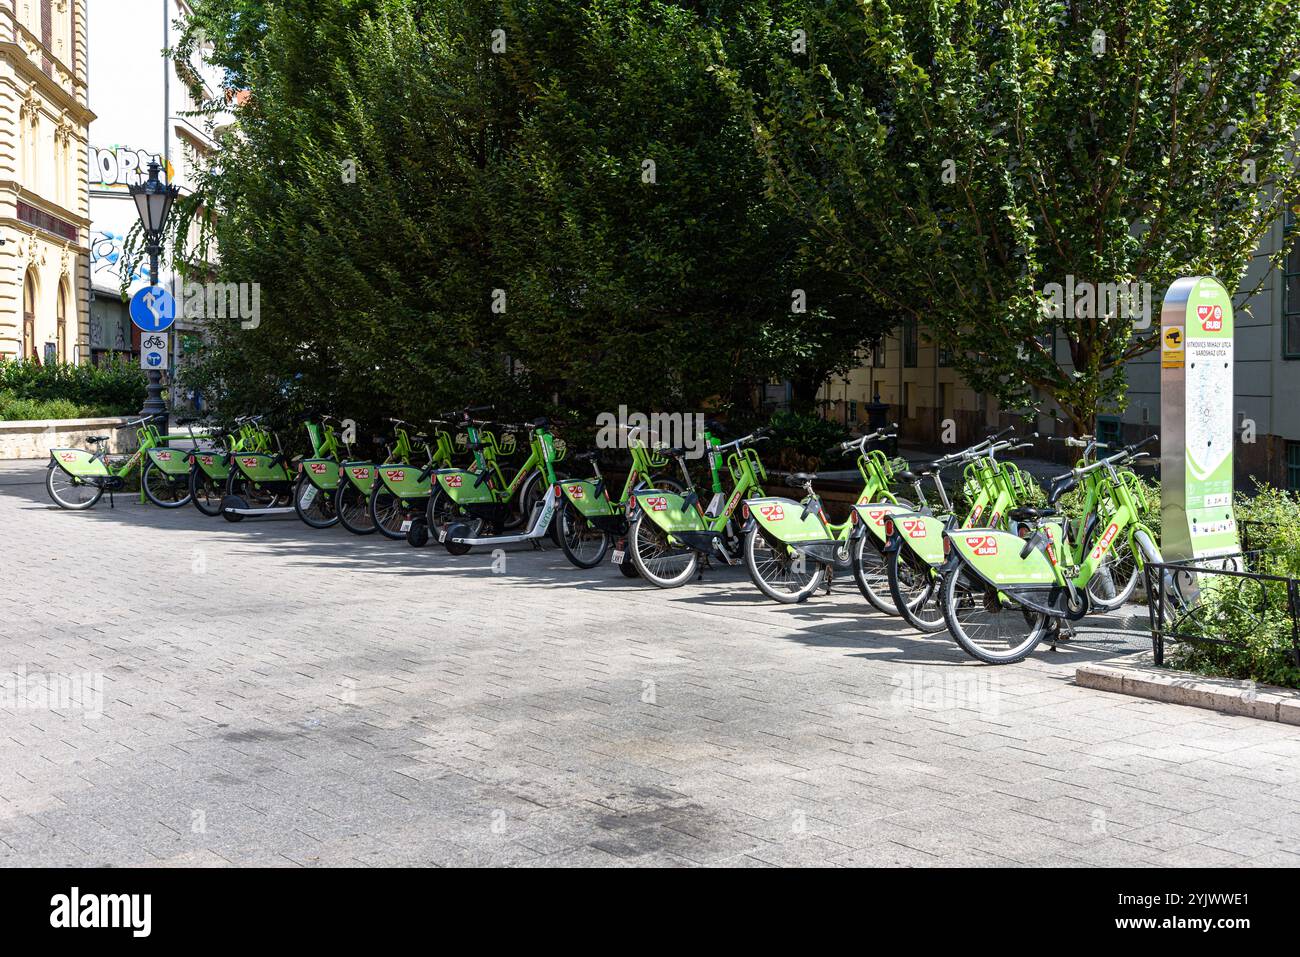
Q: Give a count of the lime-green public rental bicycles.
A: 15